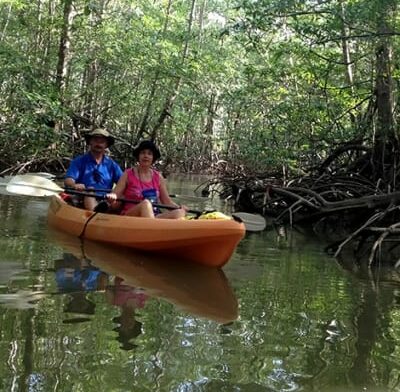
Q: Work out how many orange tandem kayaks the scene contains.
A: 1